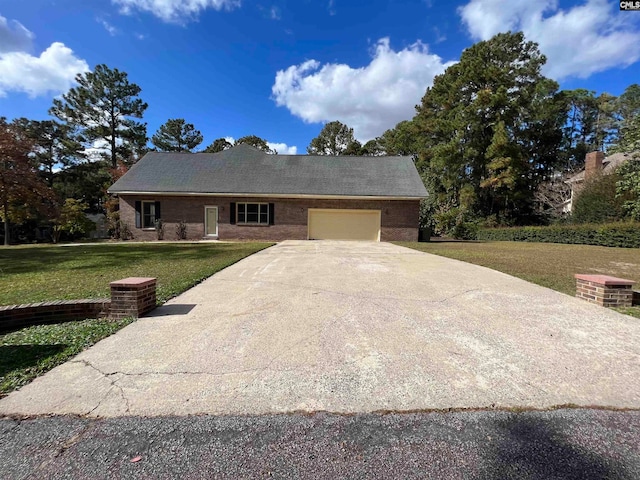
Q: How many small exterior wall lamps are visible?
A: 3